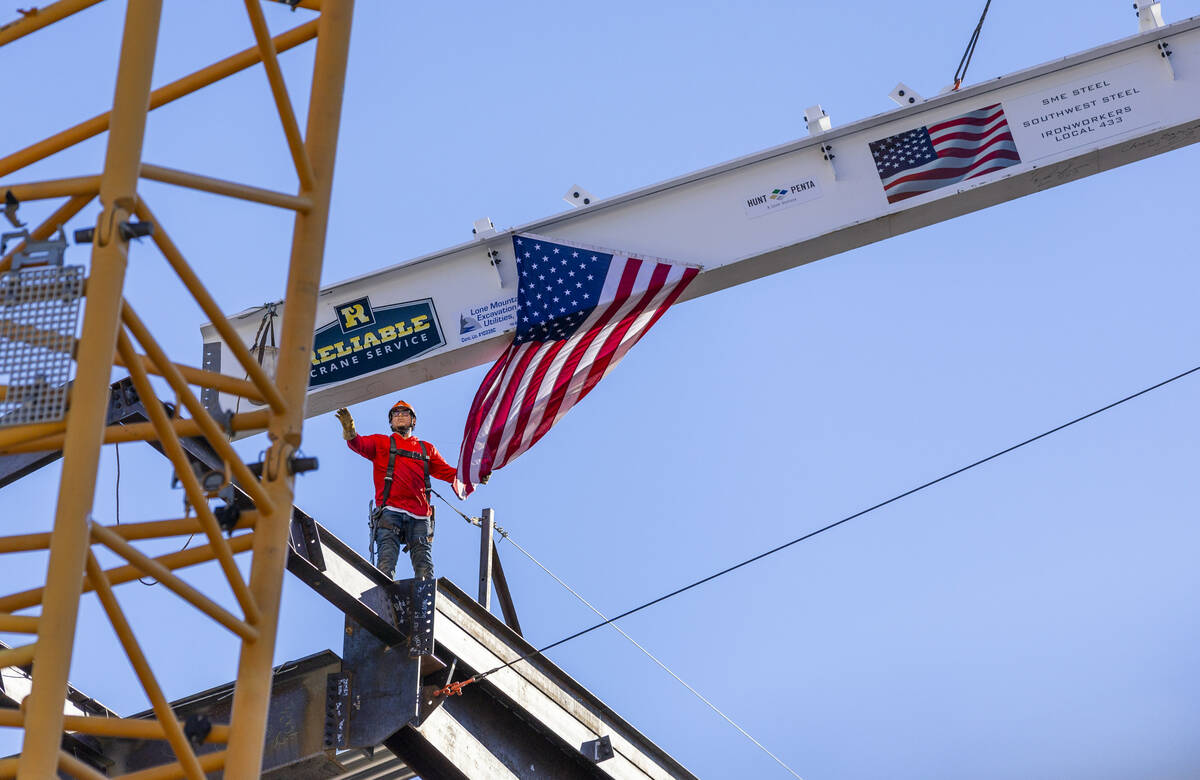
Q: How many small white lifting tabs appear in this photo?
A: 5